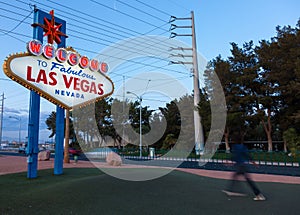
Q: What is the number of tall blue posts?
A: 2